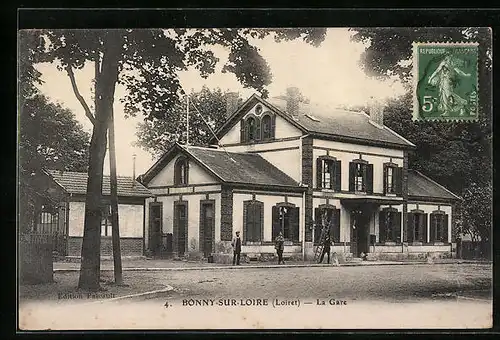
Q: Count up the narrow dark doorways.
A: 3